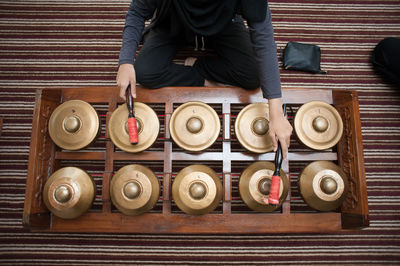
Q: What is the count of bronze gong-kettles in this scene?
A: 10